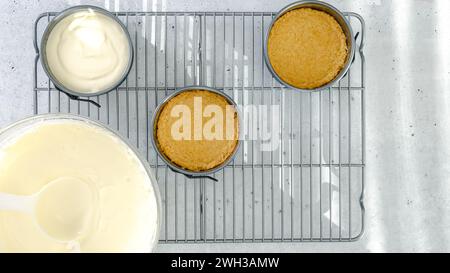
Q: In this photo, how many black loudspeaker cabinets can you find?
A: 0